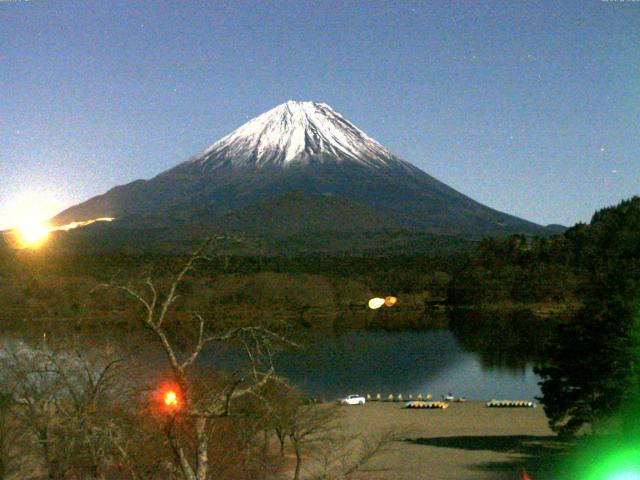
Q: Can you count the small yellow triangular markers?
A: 7